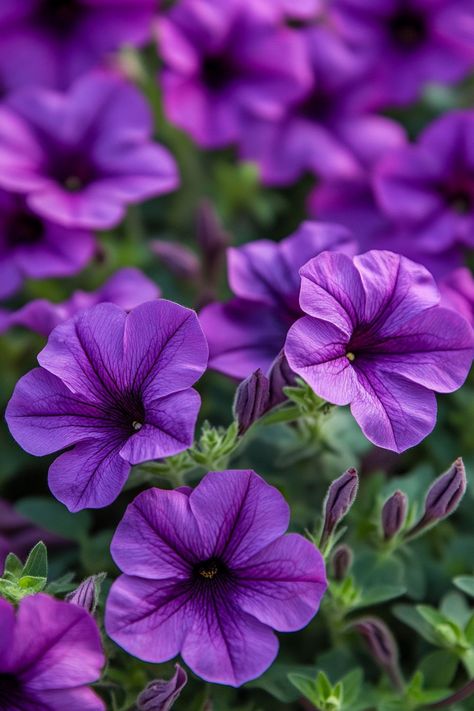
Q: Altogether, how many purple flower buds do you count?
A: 11